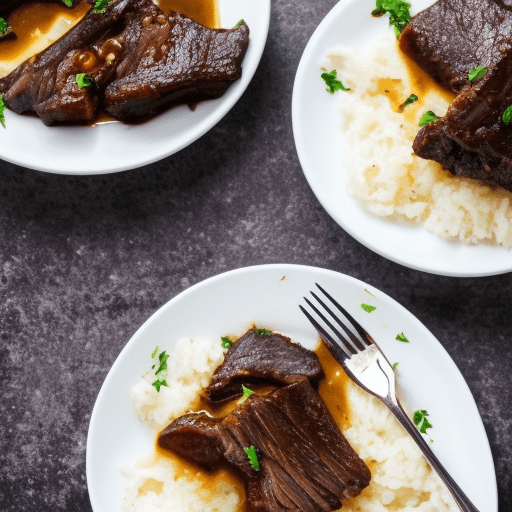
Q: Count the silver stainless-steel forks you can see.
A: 1